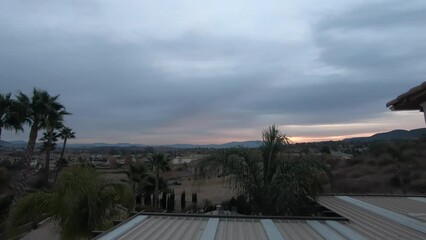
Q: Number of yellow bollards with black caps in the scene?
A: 0